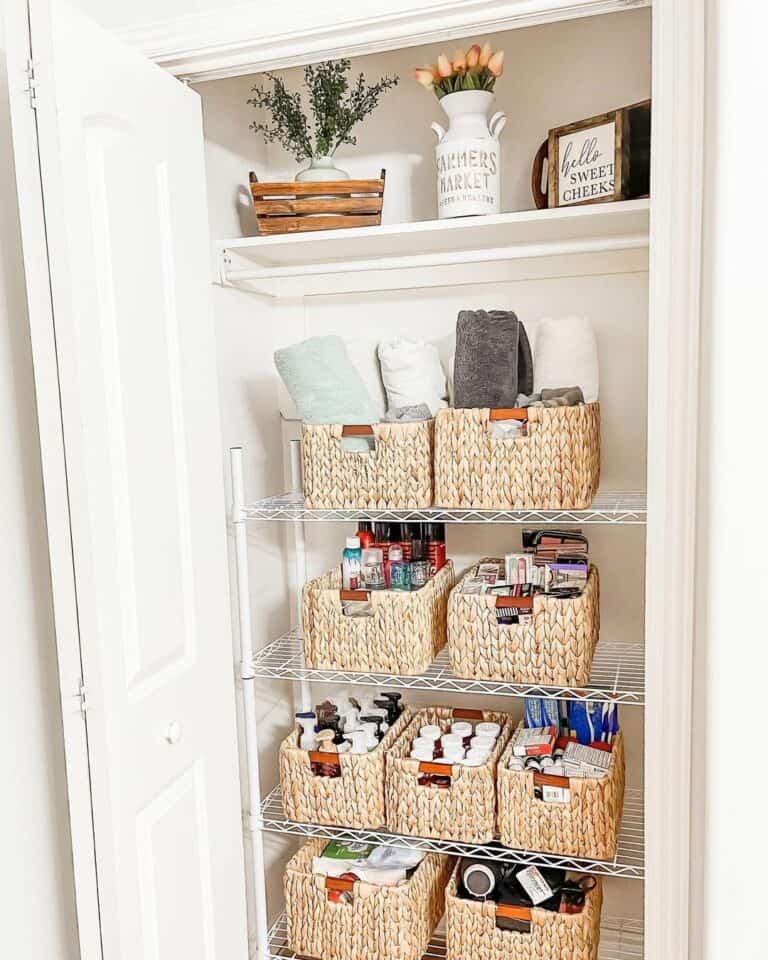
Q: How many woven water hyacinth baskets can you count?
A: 9